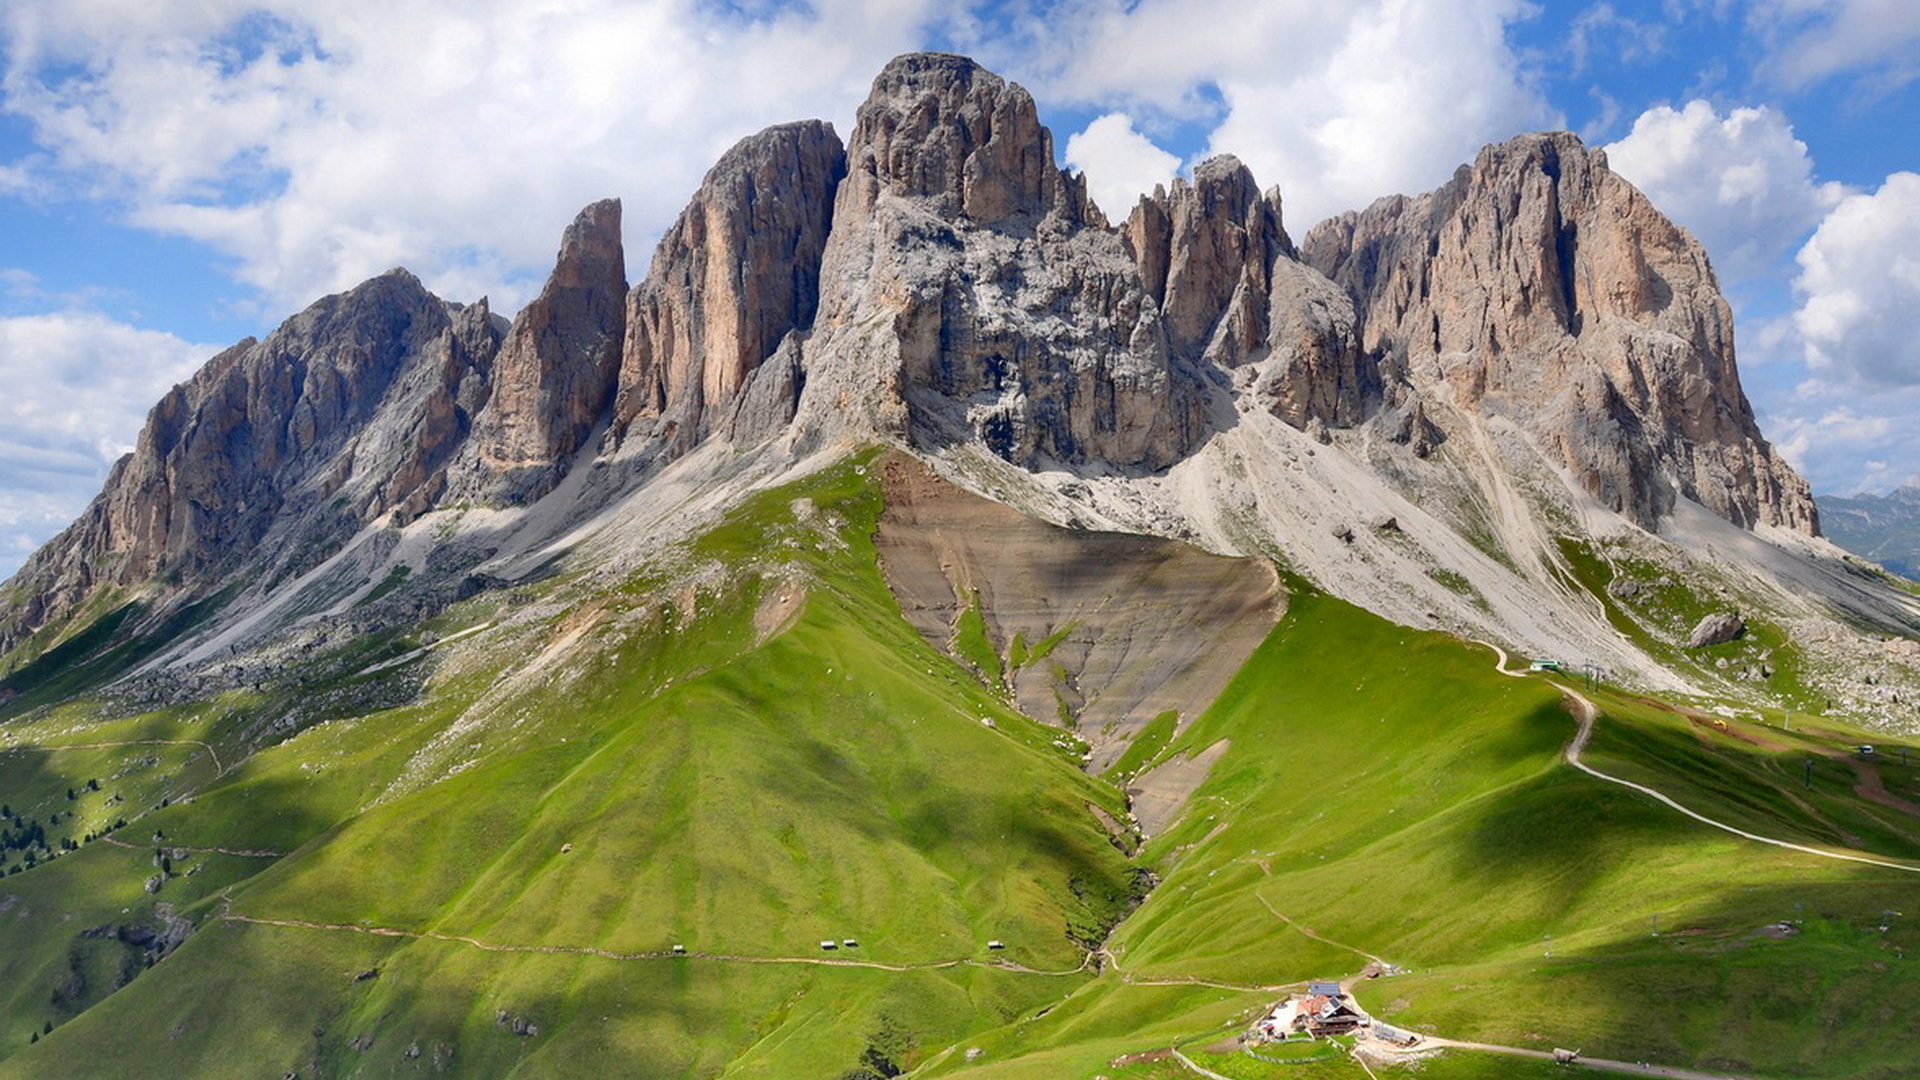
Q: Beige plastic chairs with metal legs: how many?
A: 0